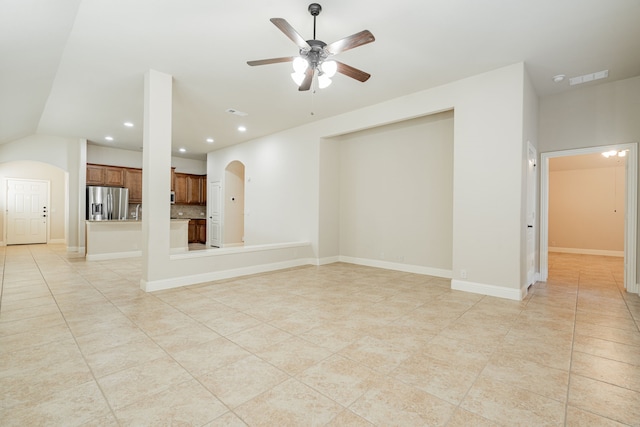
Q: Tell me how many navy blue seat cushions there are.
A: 0